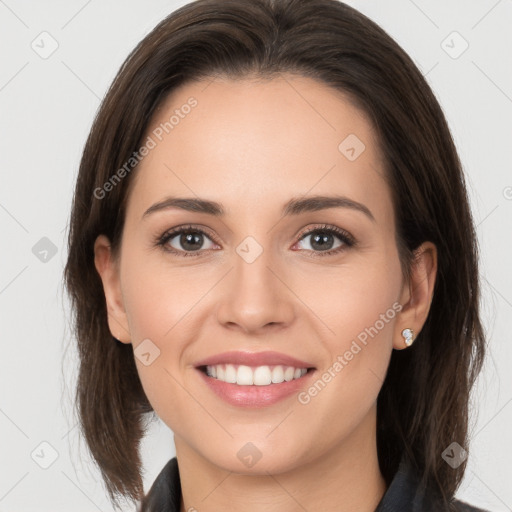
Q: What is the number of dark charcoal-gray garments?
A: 1